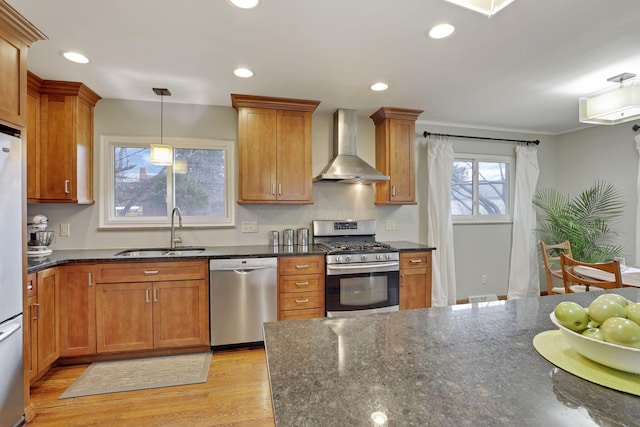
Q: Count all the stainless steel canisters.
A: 3